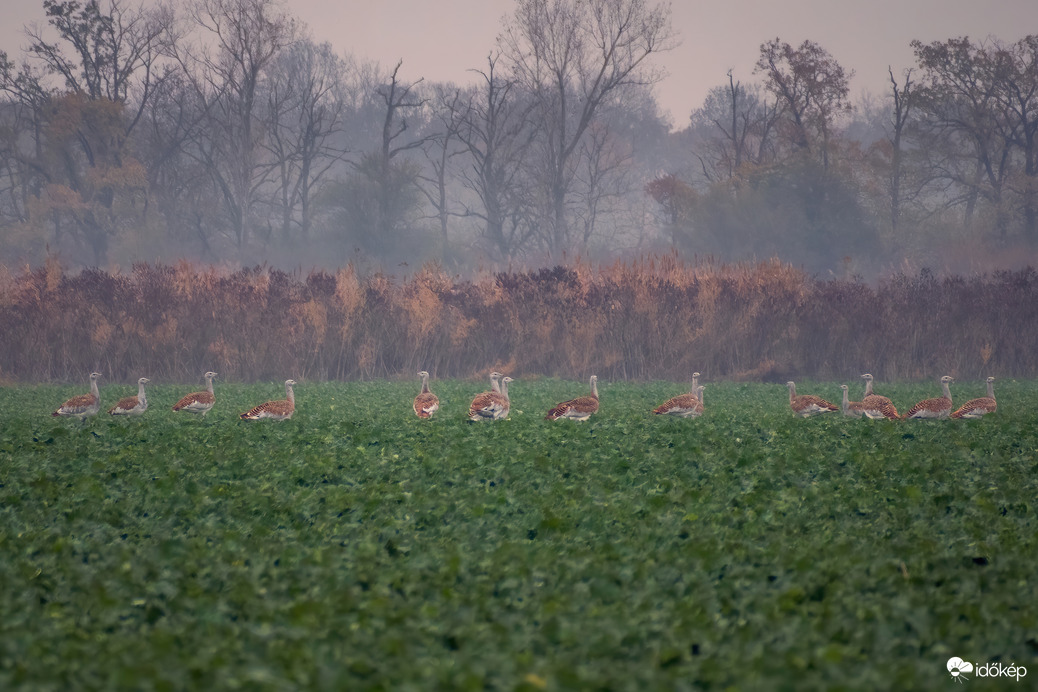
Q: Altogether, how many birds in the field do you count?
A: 15